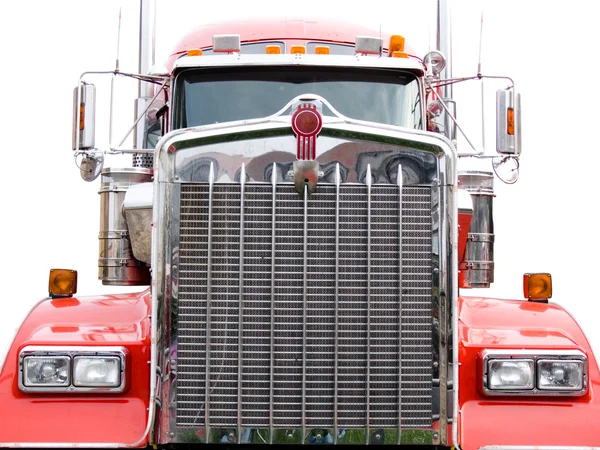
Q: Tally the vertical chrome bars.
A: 7